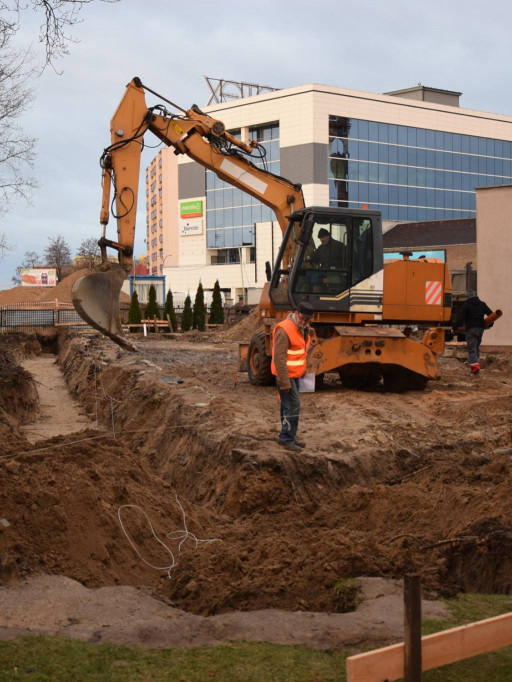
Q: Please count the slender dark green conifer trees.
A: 6